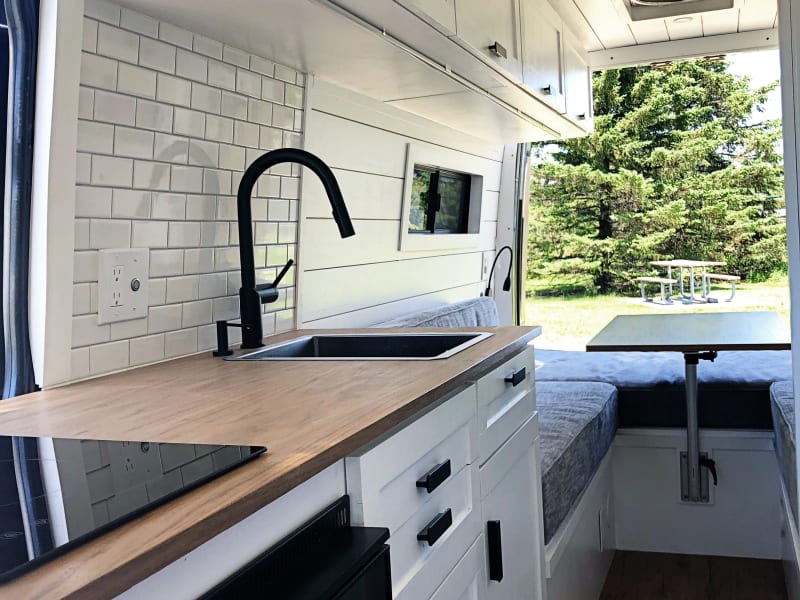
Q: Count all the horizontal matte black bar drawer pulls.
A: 3